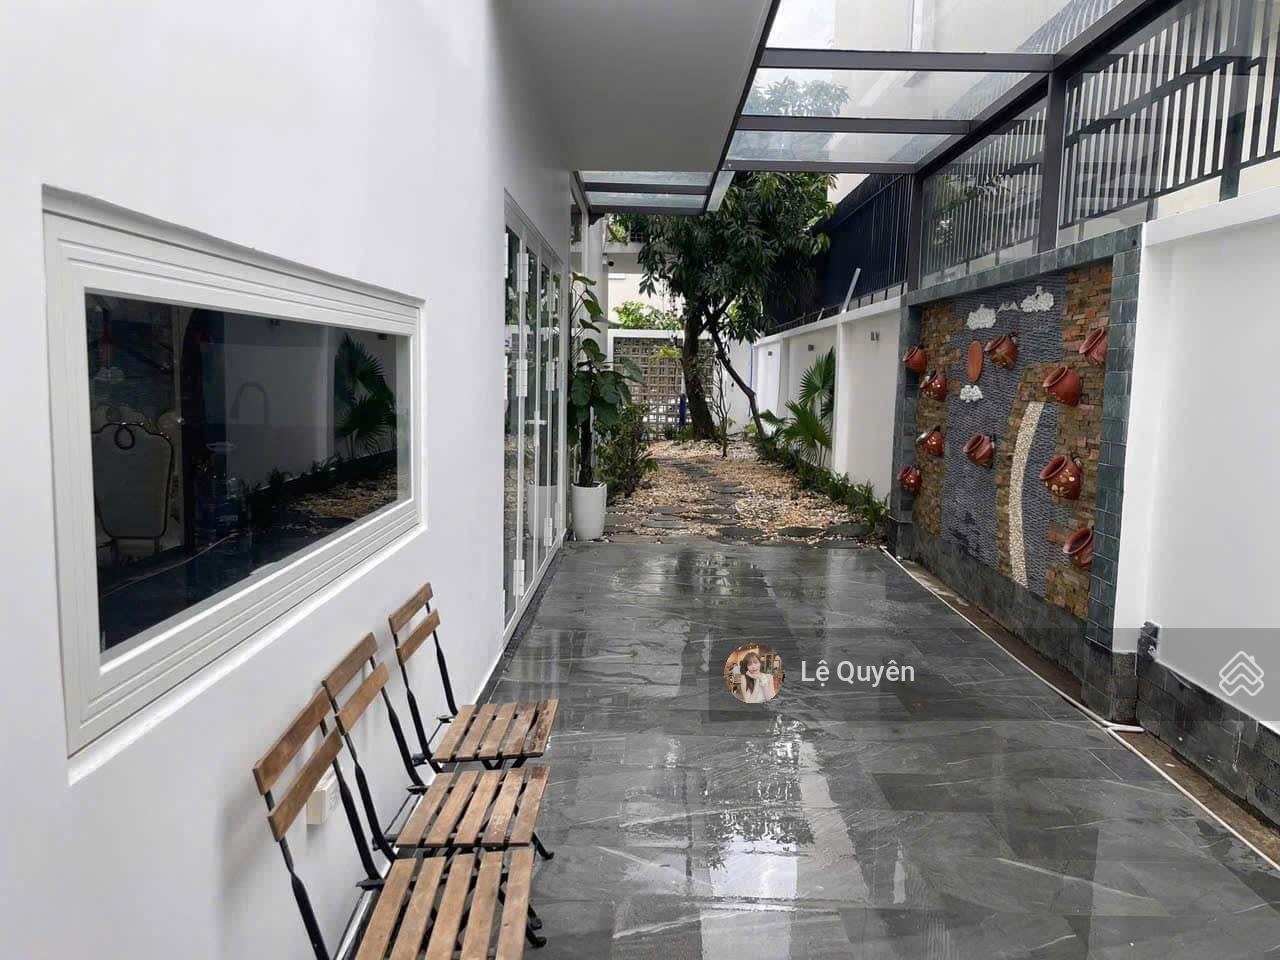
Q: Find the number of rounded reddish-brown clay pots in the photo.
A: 10